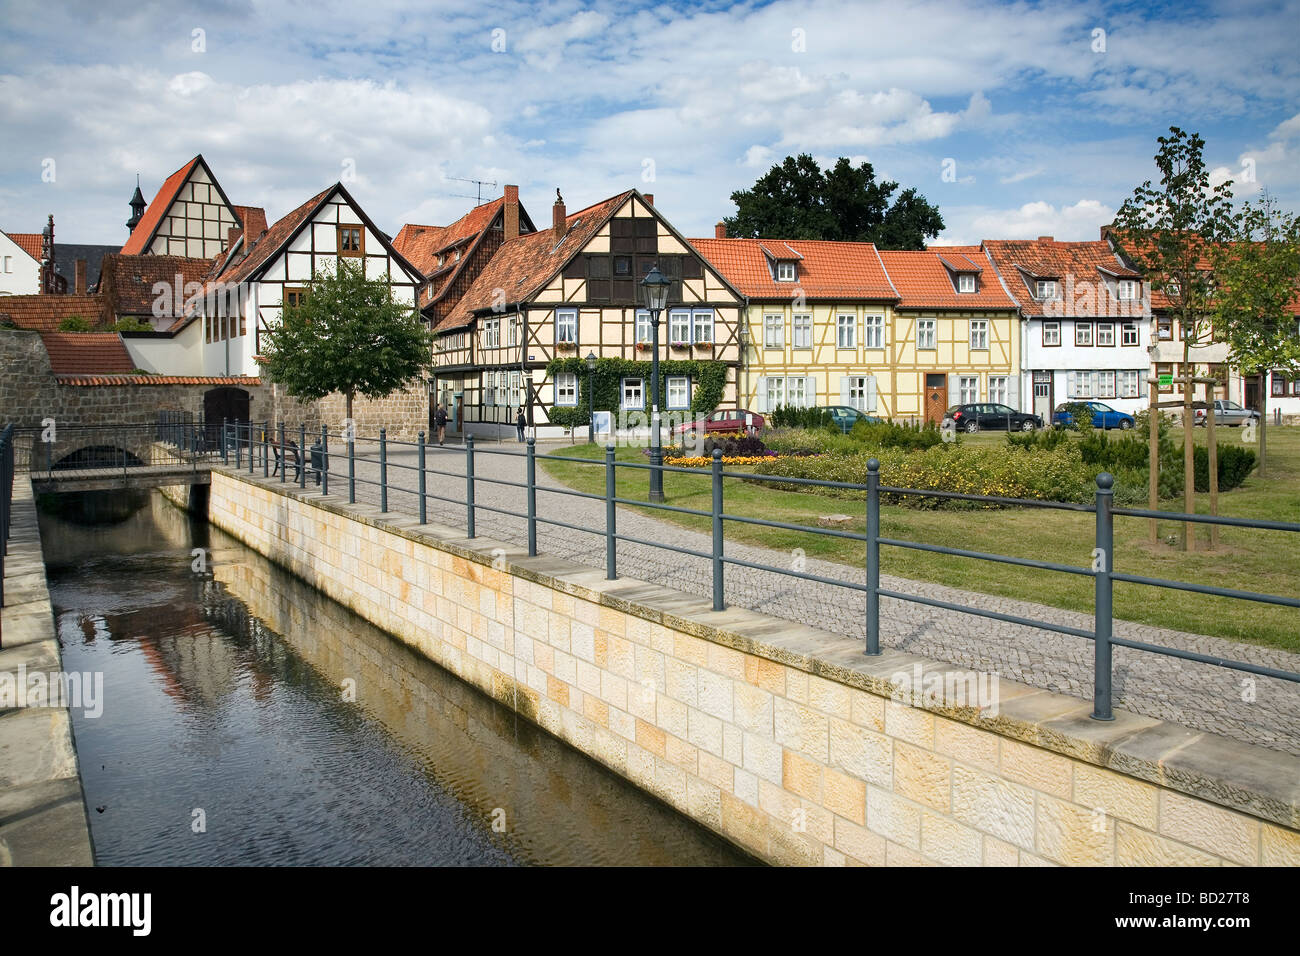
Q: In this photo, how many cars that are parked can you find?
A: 5